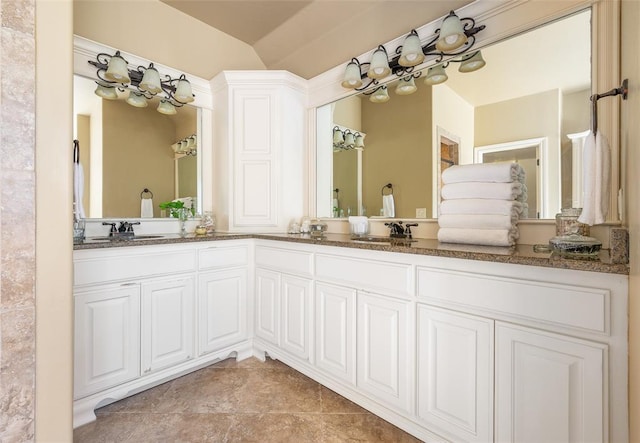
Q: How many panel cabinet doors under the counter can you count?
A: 9